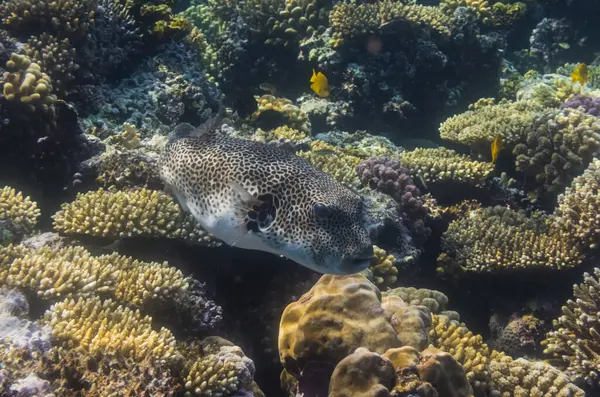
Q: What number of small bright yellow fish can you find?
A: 3